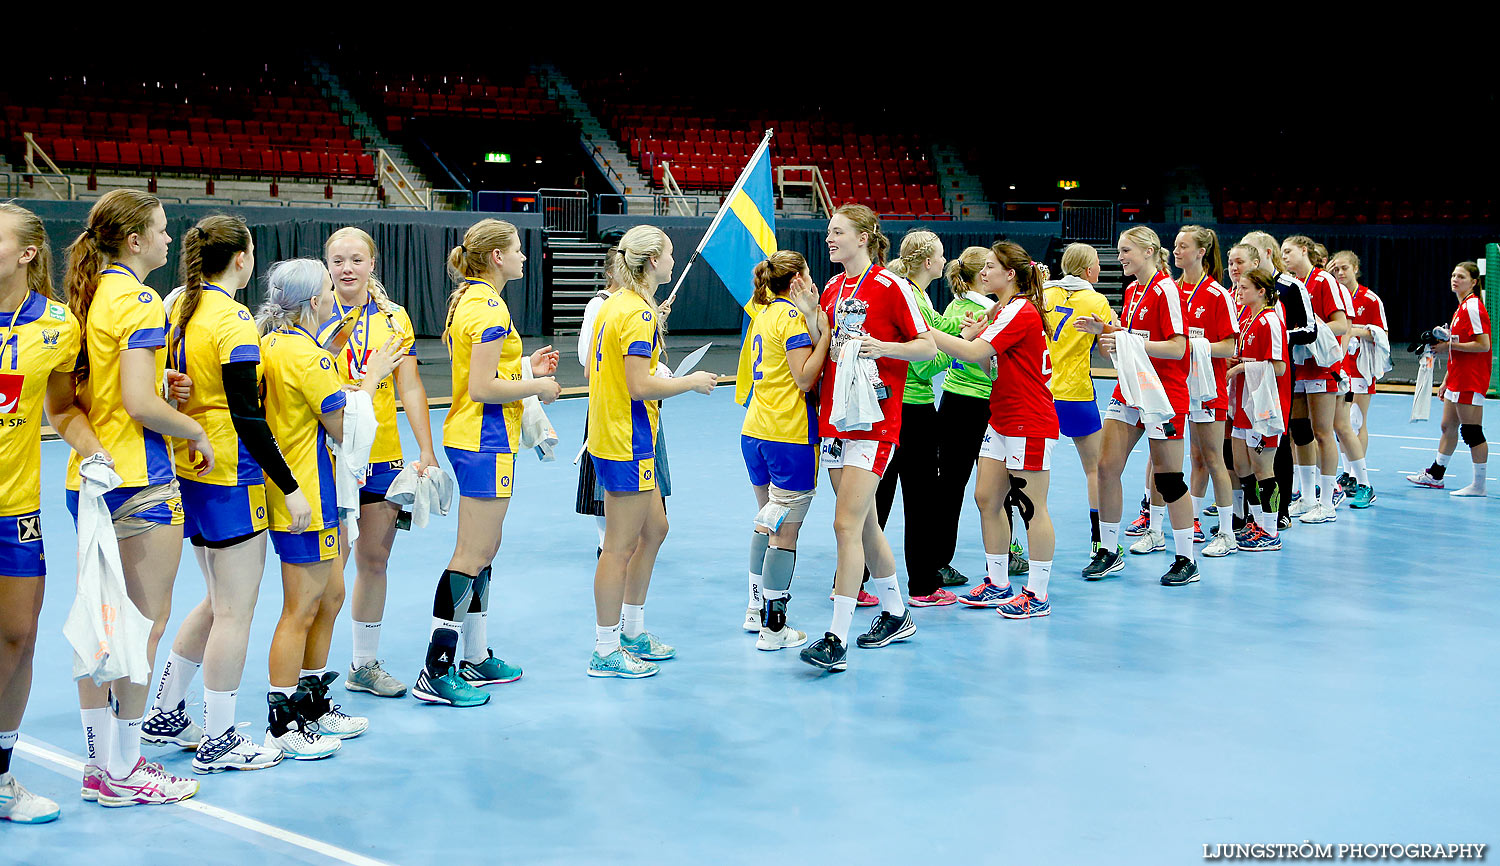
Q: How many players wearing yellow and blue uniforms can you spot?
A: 9